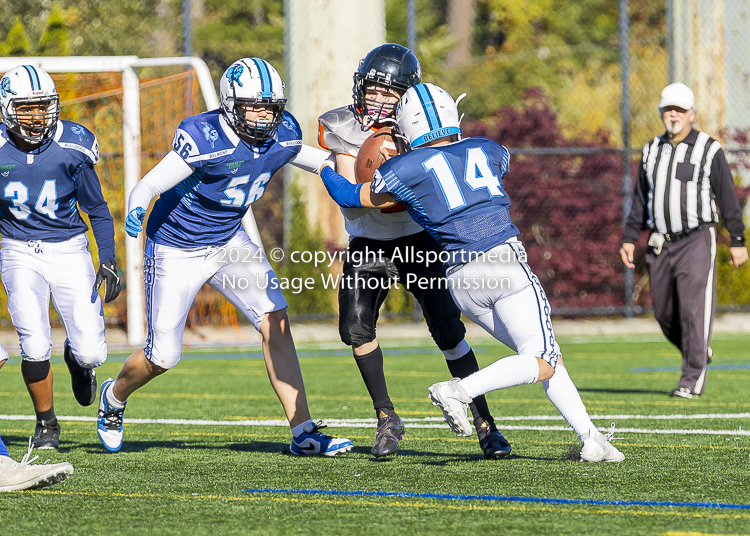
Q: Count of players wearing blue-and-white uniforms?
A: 3